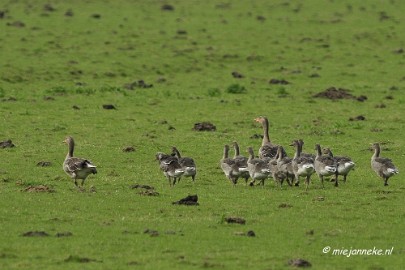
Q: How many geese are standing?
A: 14